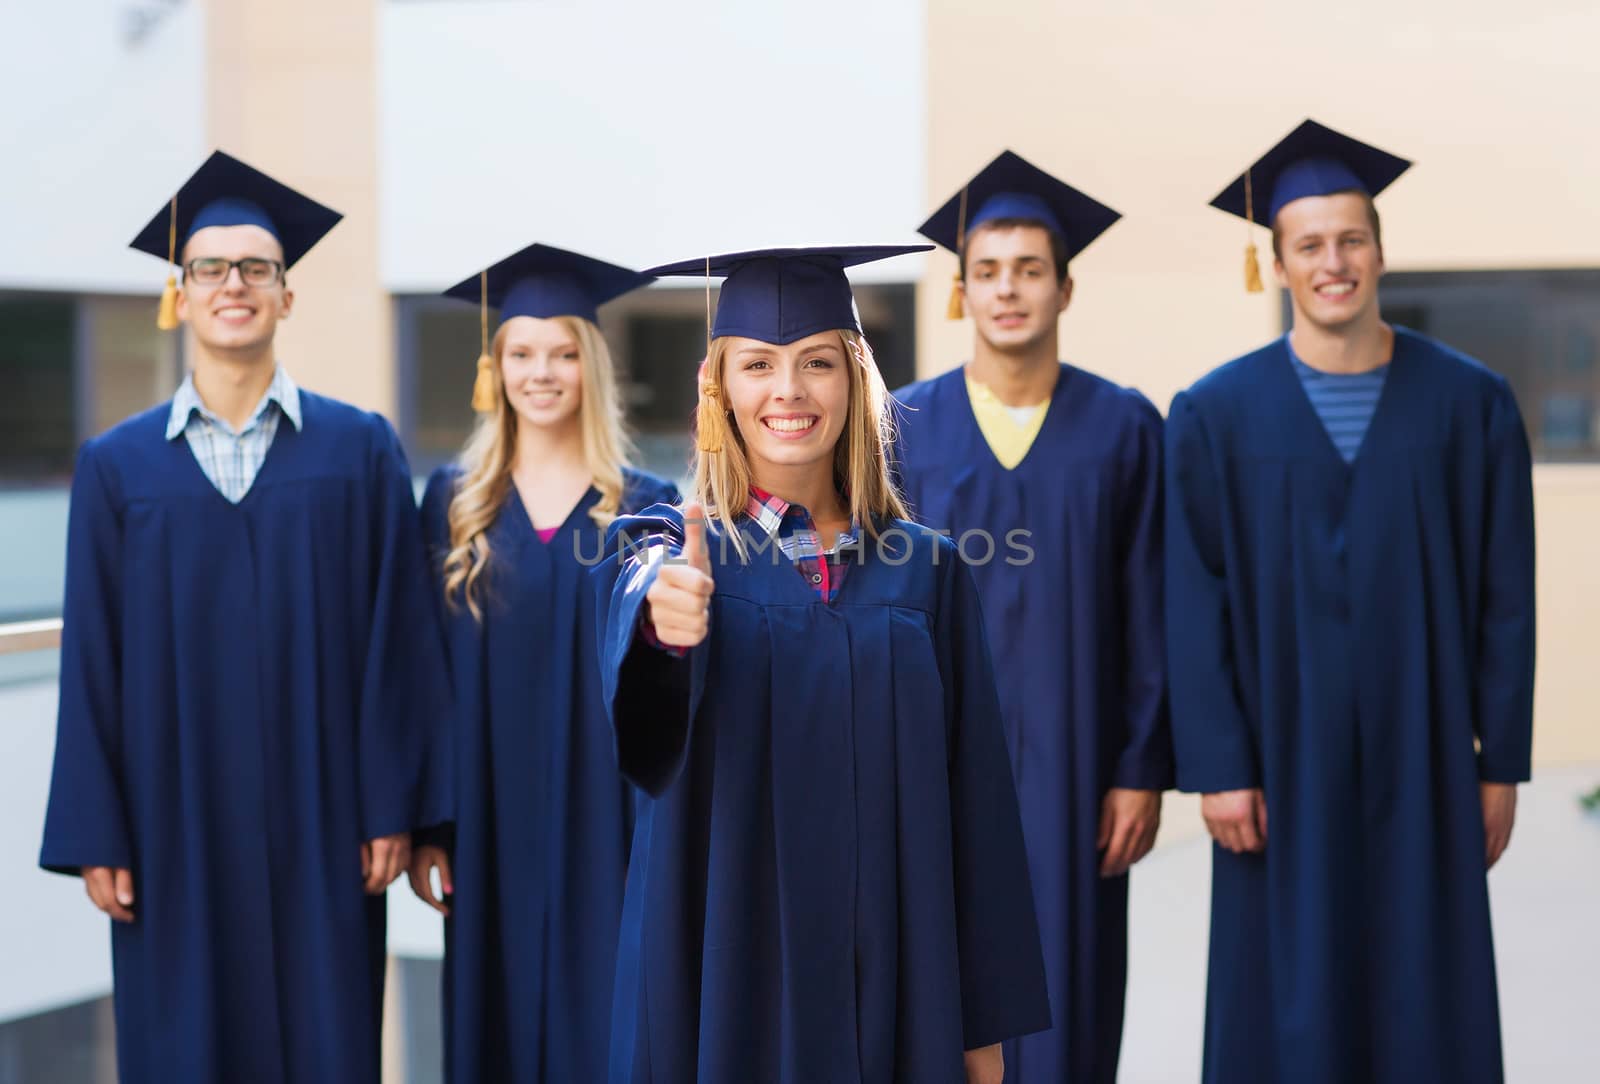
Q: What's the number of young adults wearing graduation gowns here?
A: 5